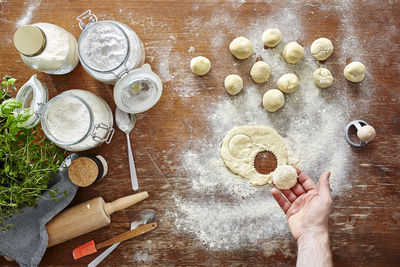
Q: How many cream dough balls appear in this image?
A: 11